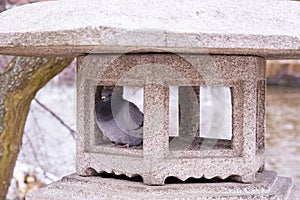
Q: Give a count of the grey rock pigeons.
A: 1